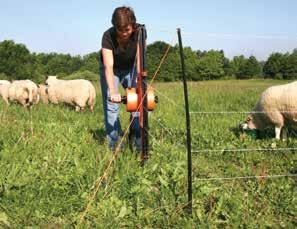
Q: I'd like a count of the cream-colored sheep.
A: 5